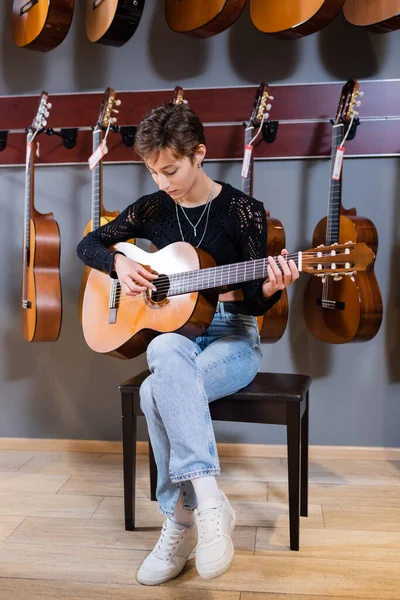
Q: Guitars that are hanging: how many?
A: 10